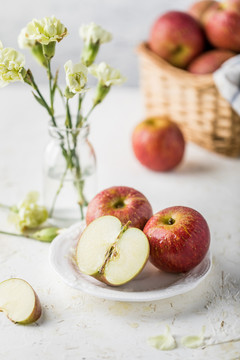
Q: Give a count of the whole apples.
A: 7